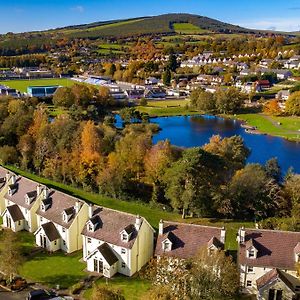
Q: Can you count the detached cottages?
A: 6